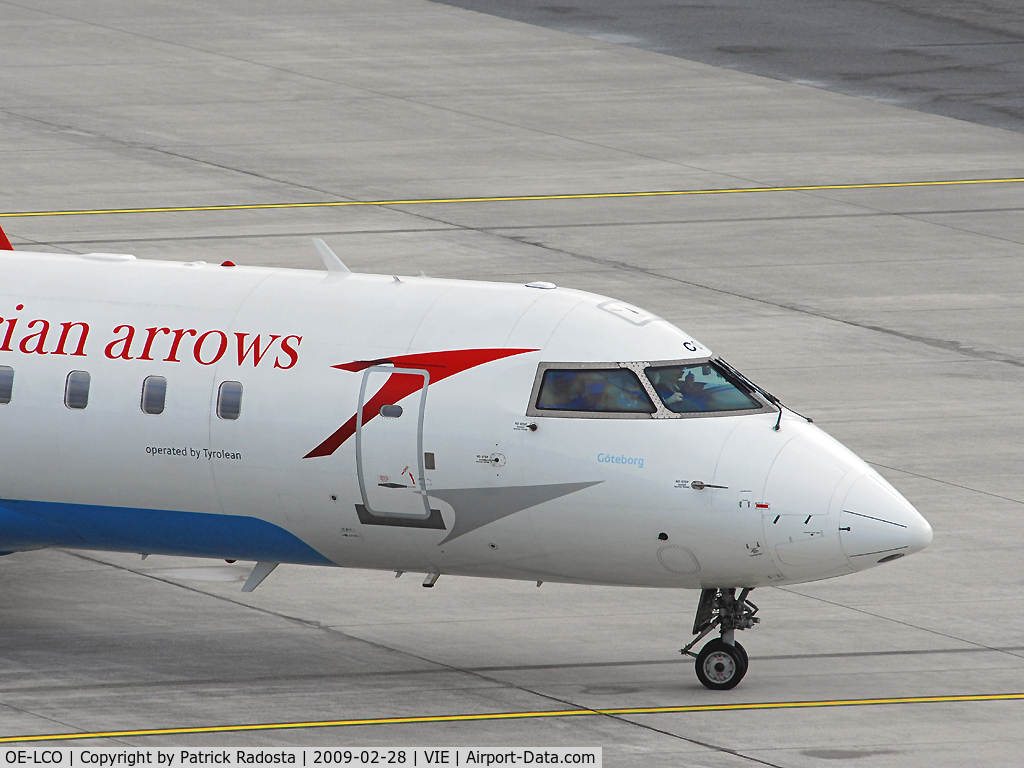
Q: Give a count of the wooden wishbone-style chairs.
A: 0